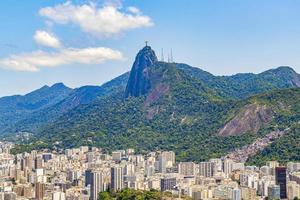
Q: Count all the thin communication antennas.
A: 3